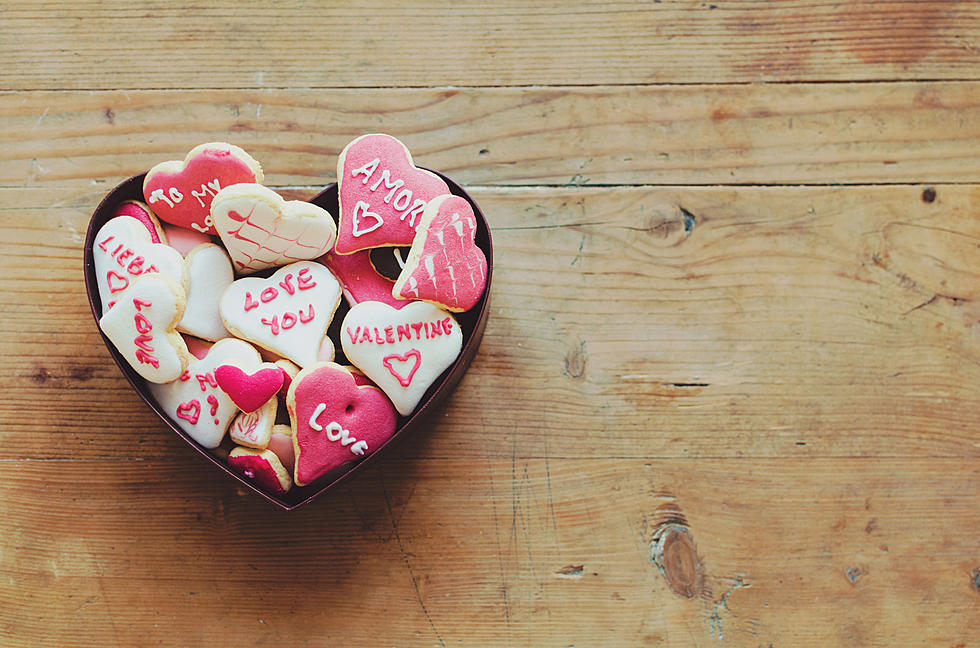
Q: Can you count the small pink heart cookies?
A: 1